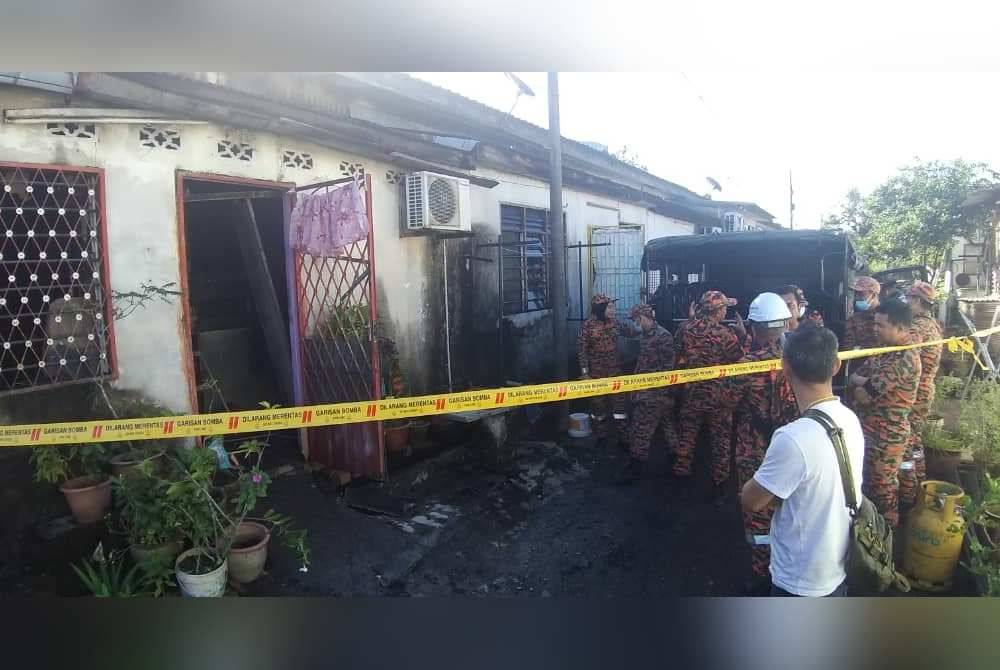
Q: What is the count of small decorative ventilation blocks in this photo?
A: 6